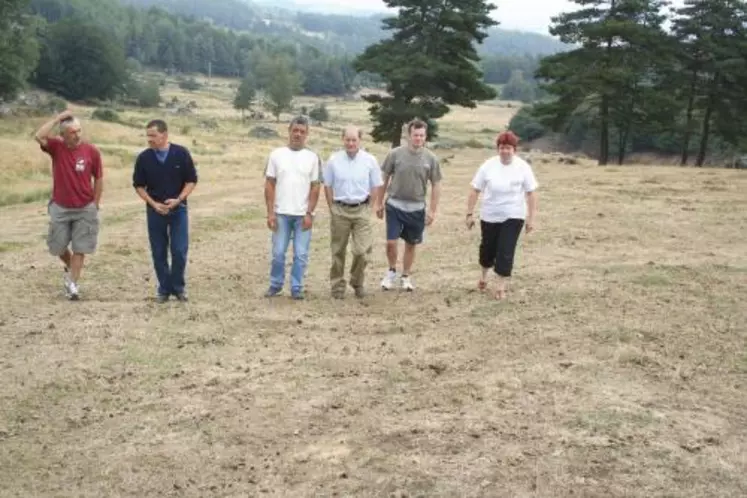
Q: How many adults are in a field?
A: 6